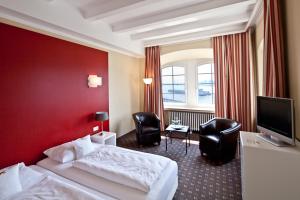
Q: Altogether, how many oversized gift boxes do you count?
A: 0